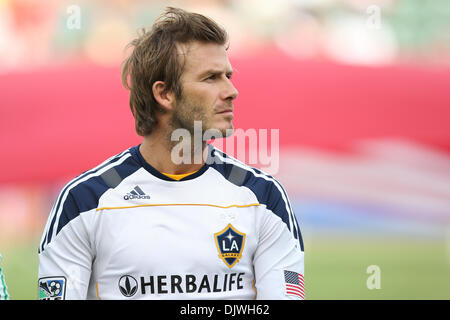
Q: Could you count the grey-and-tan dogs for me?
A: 0